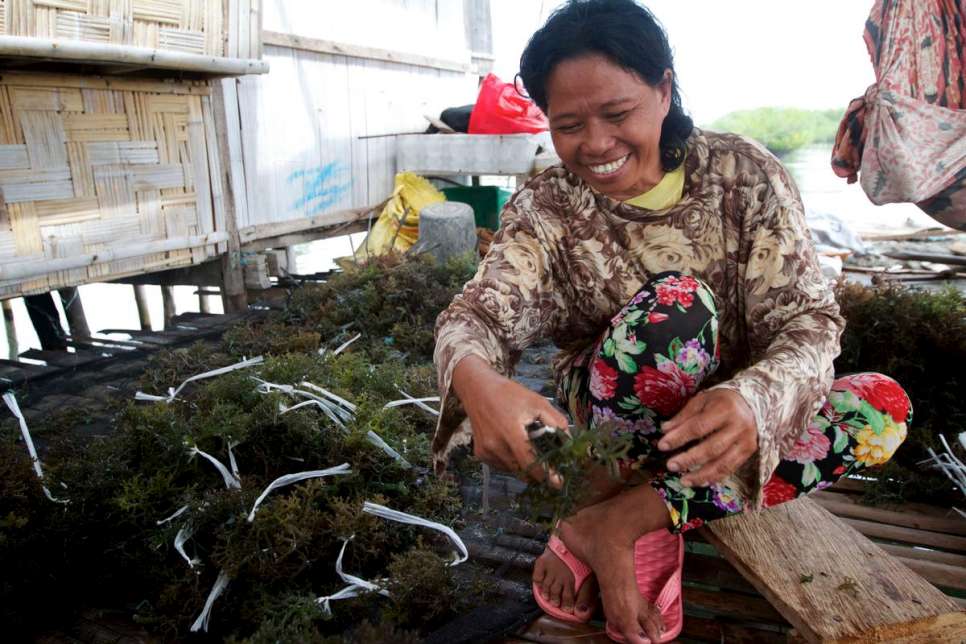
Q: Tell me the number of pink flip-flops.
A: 2